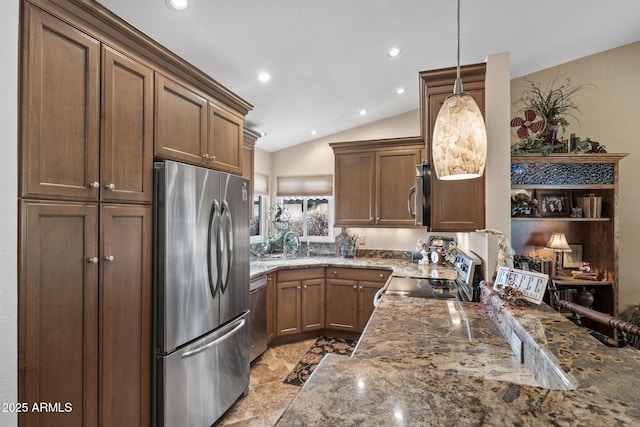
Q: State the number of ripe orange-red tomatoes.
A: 0